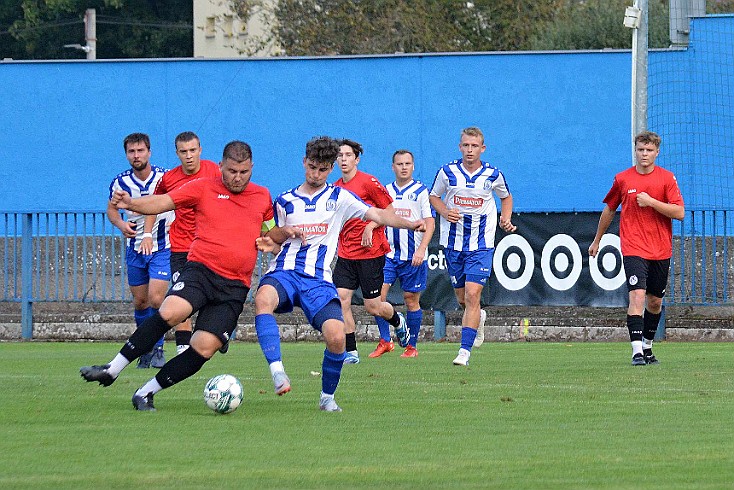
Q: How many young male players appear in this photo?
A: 8